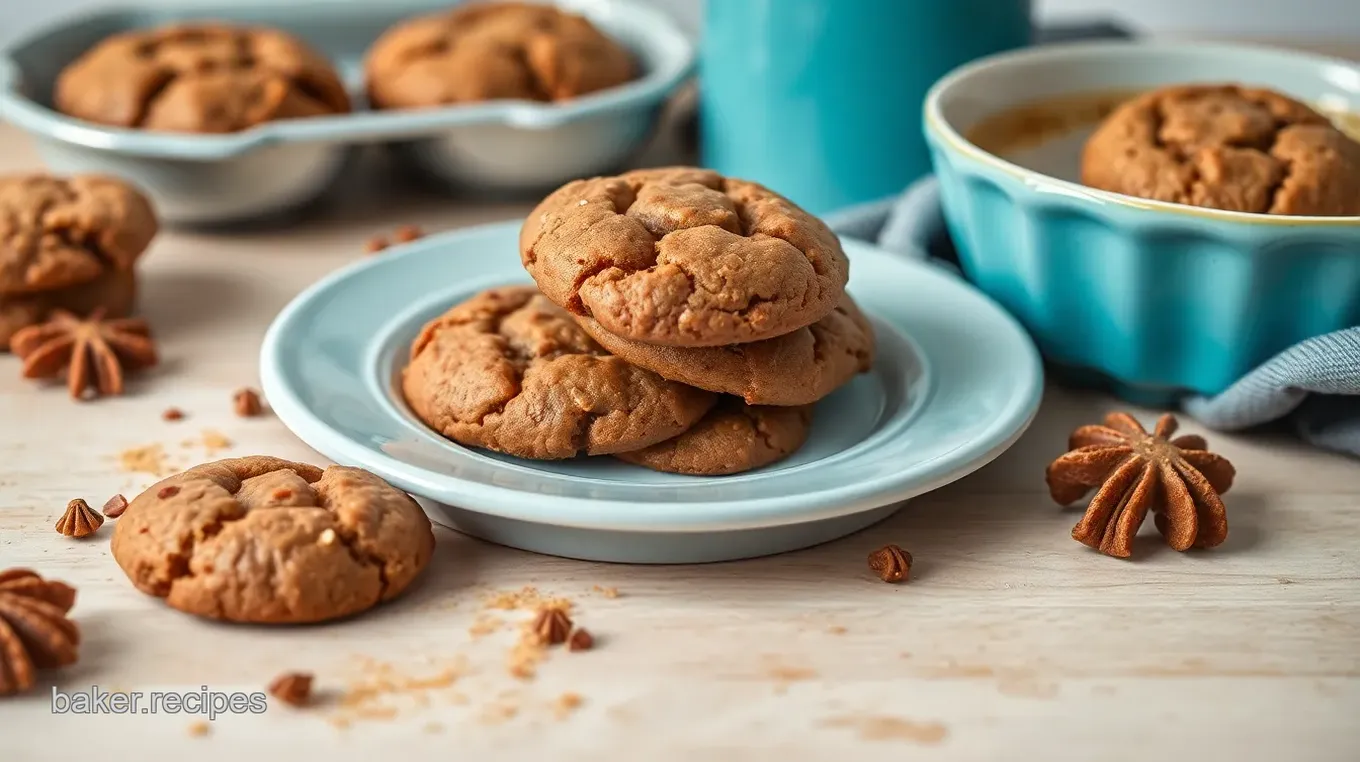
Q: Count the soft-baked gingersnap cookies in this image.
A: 10